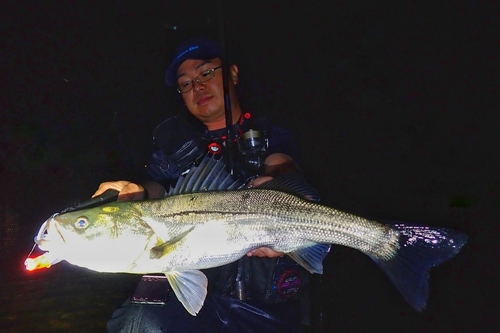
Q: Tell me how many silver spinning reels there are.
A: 1